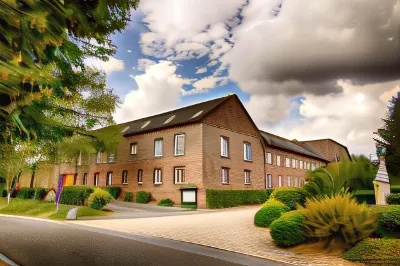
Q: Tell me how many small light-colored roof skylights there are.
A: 4